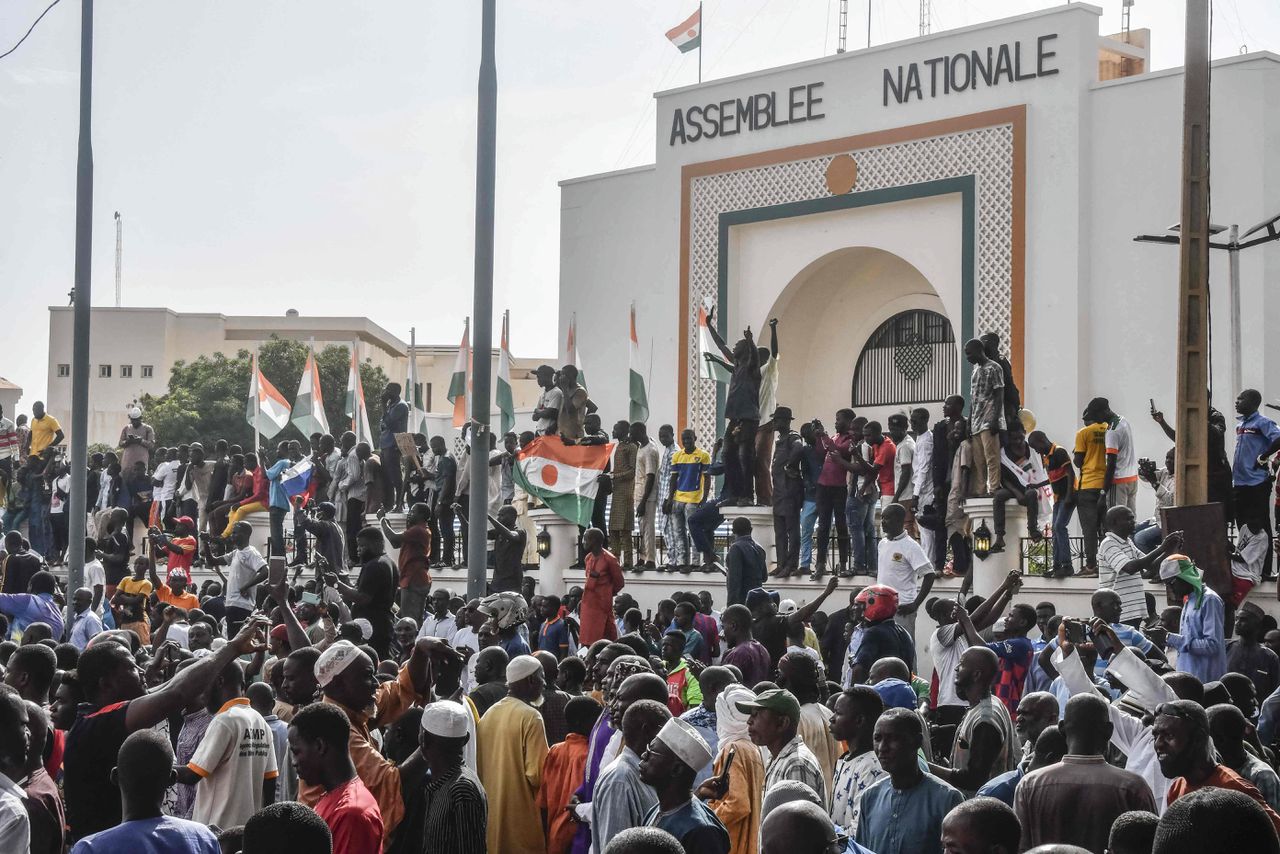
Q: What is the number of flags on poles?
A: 10